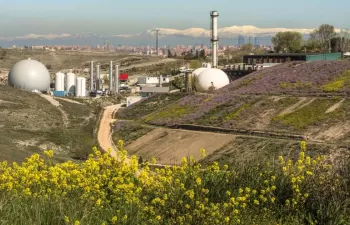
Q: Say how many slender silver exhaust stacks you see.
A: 4